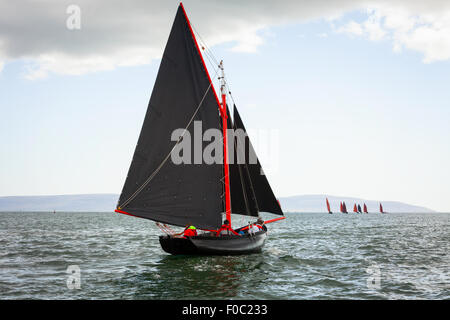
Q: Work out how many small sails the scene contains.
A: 7